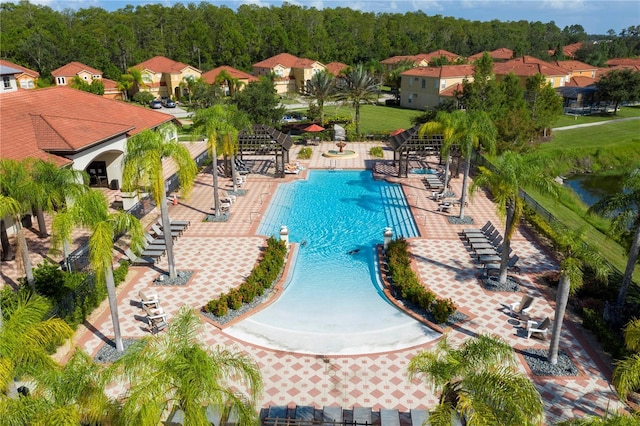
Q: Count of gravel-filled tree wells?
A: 8